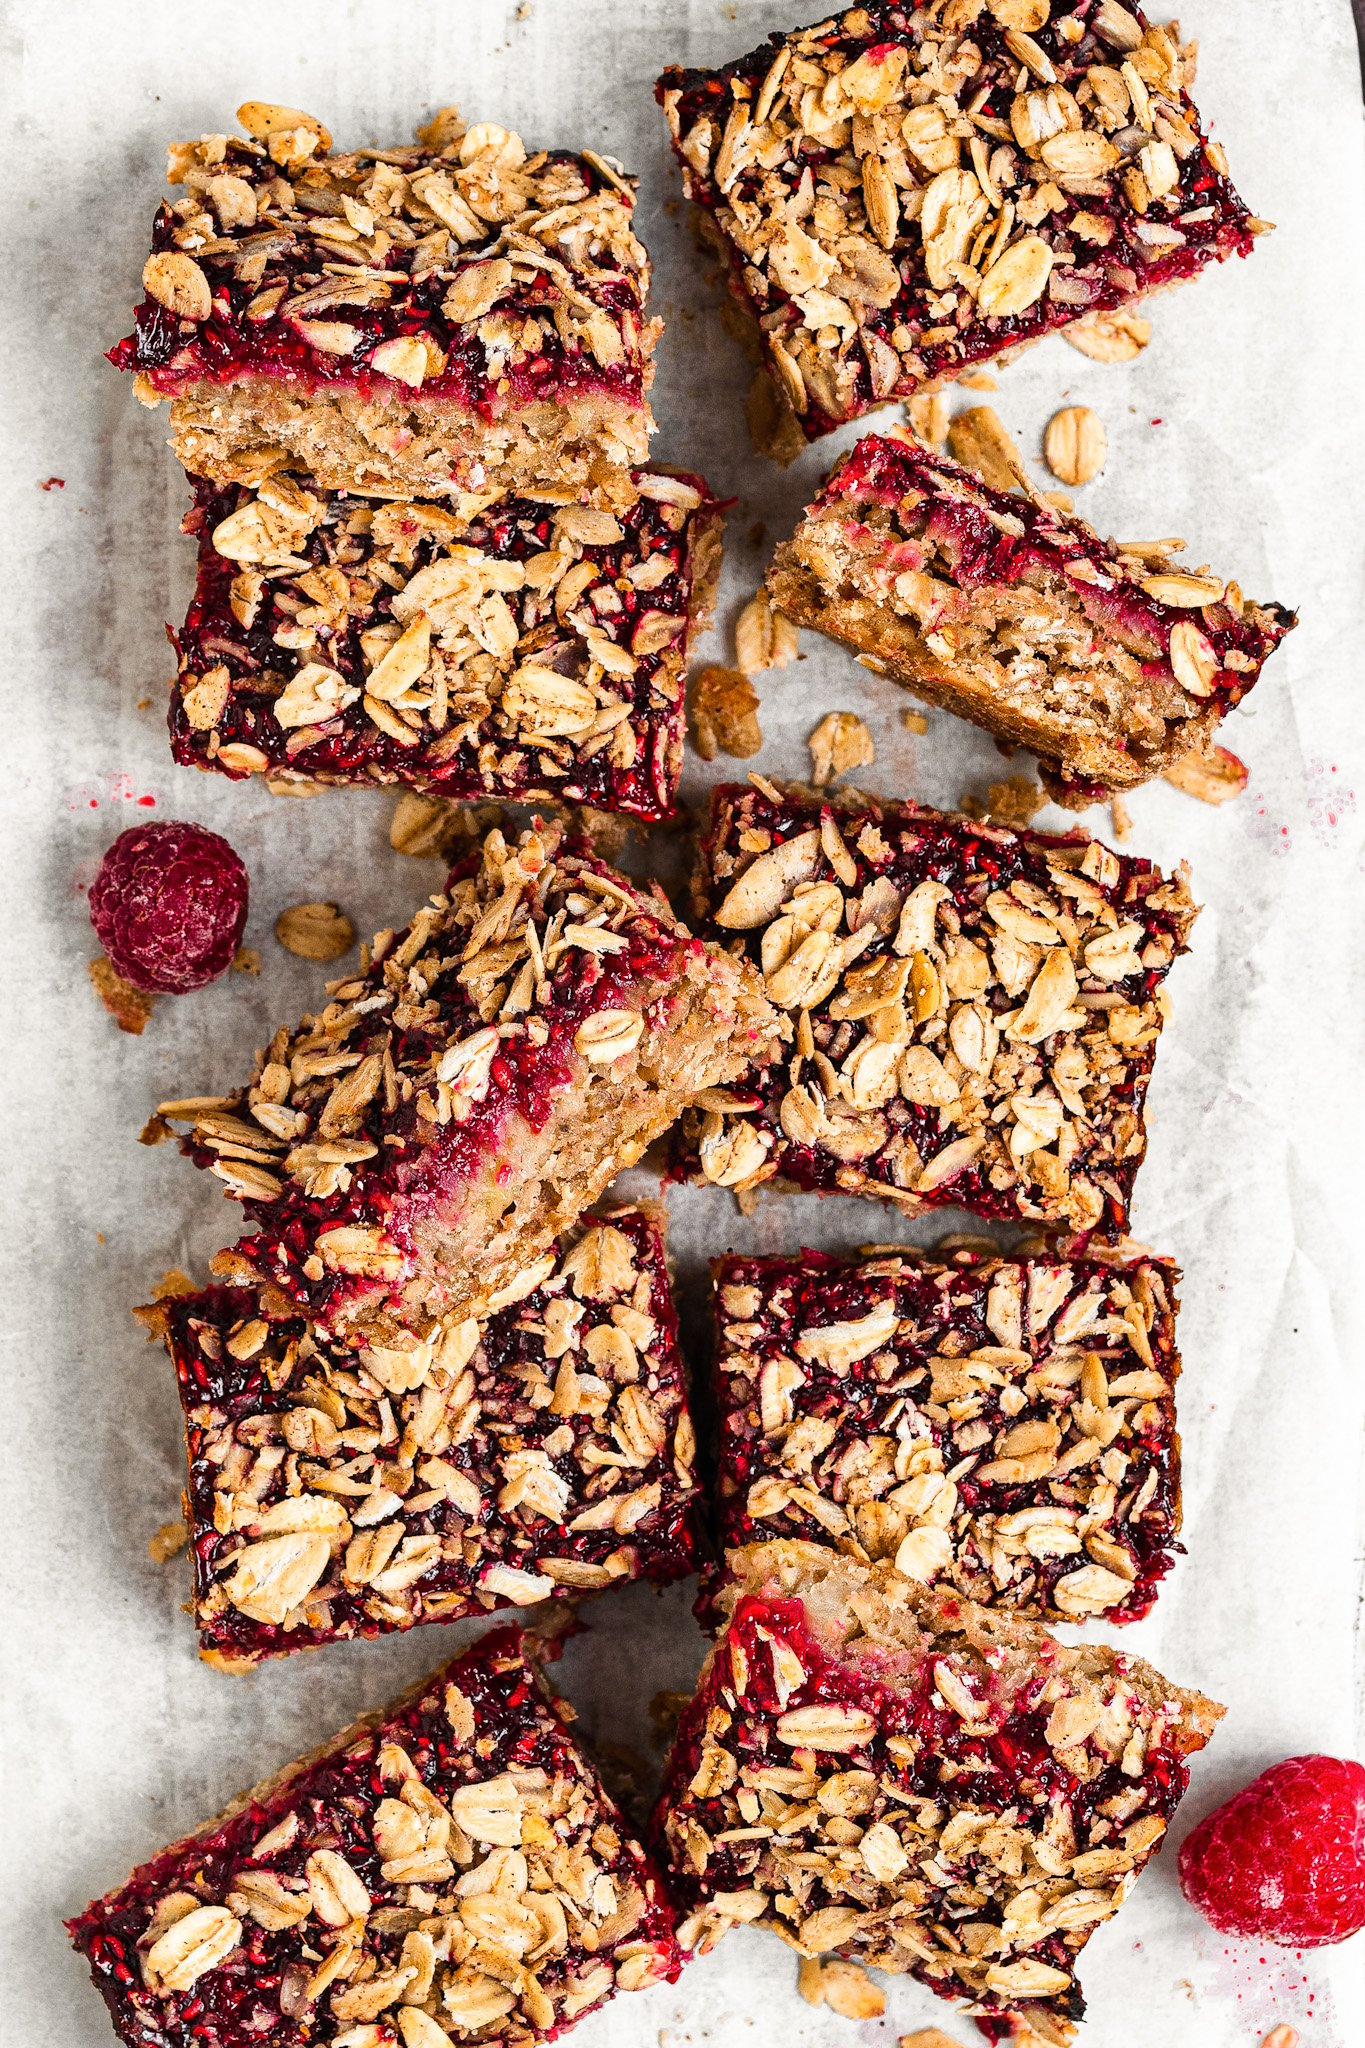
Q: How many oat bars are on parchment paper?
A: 10